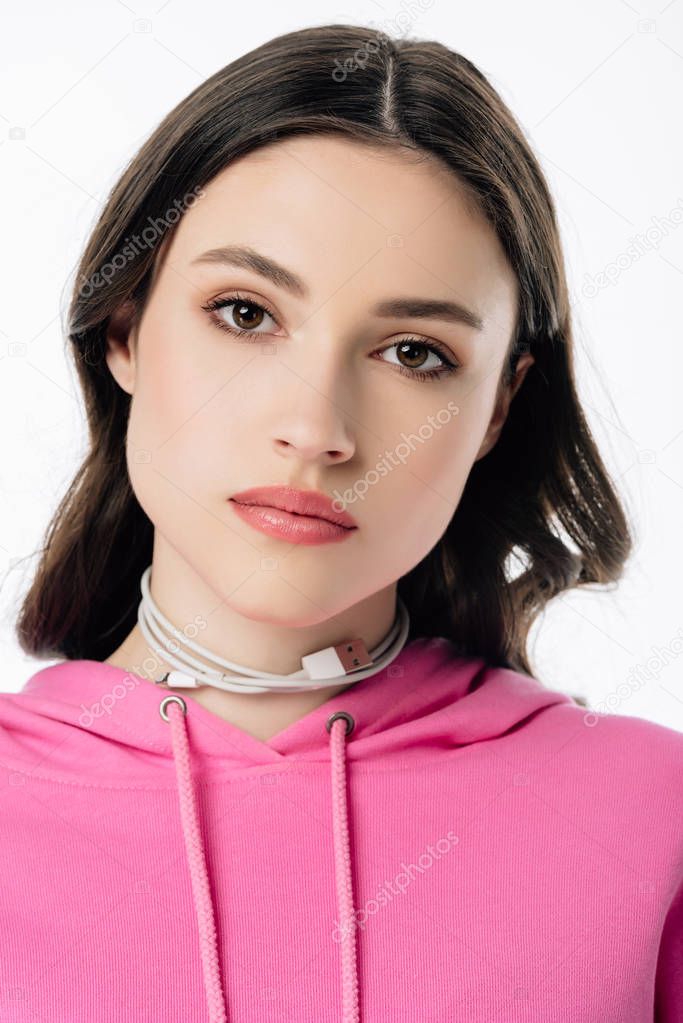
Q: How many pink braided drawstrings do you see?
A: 2